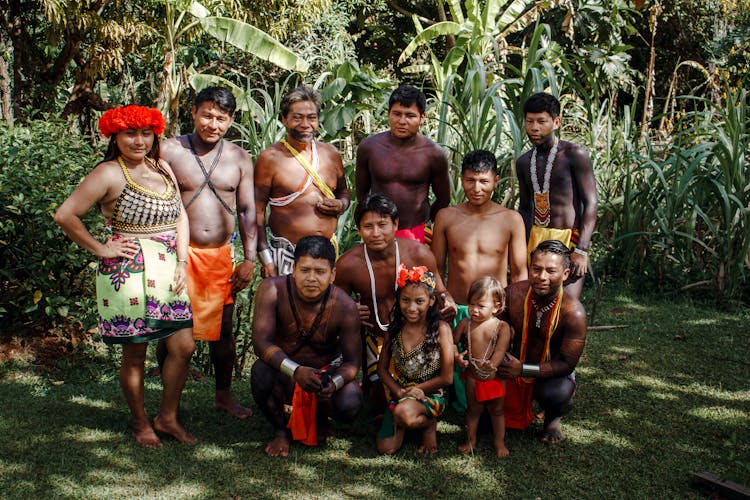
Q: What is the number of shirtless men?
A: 8